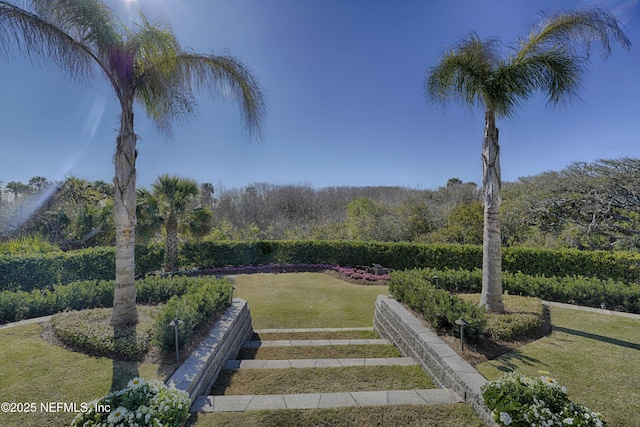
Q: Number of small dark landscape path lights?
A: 4